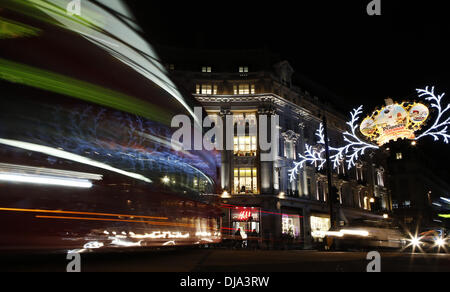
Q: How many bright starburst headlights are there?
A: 2